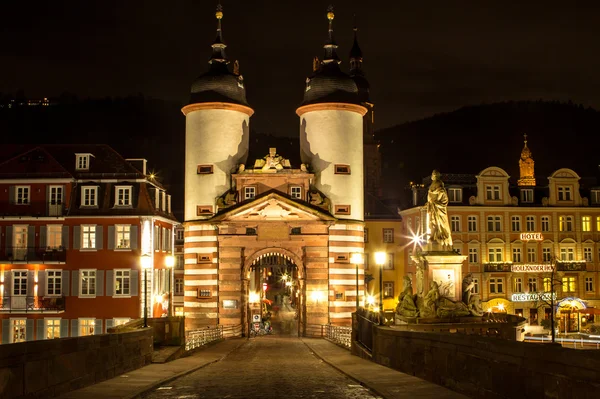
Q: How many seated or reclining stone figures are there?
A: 3